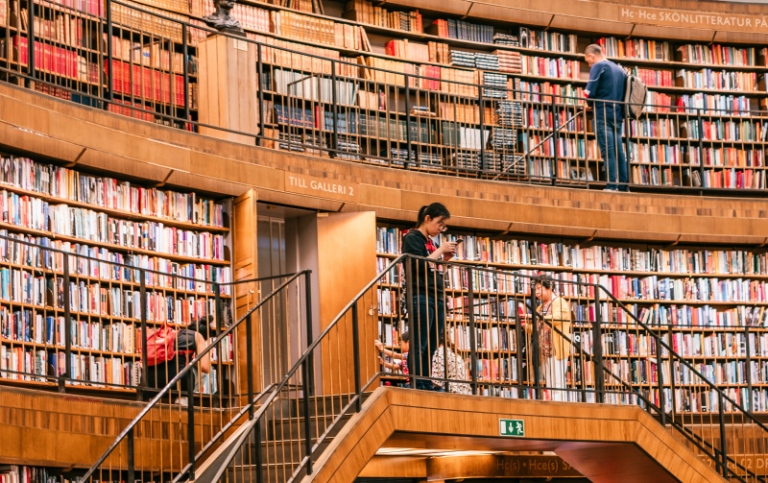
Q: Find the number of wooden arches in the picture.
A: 1